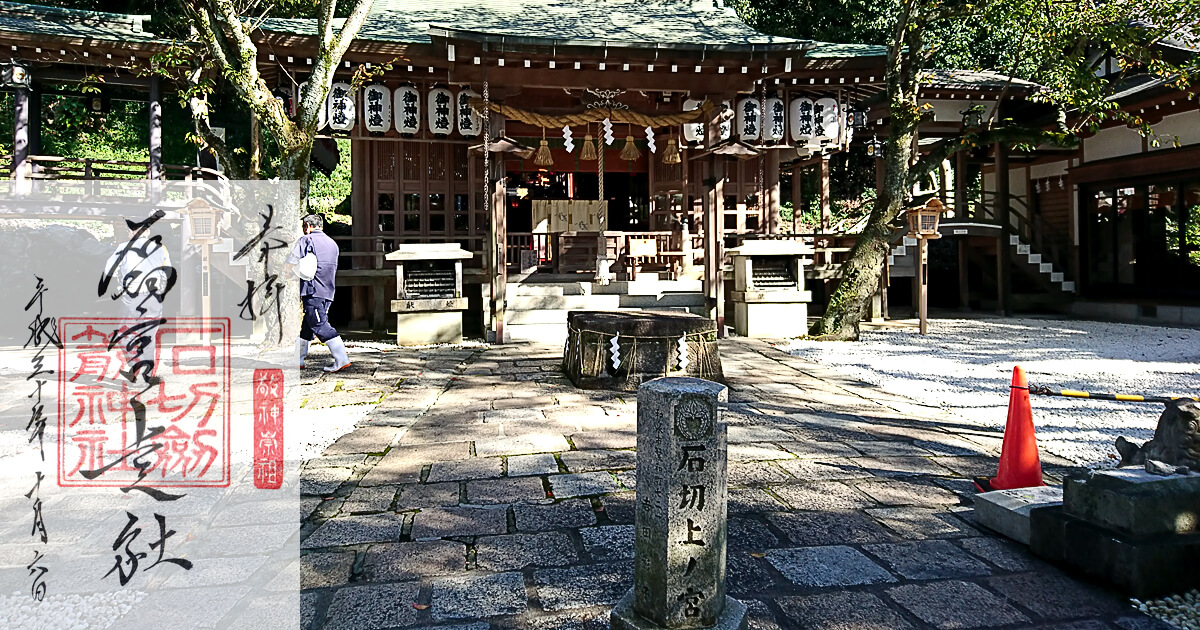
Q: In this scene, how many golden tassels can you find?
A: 4